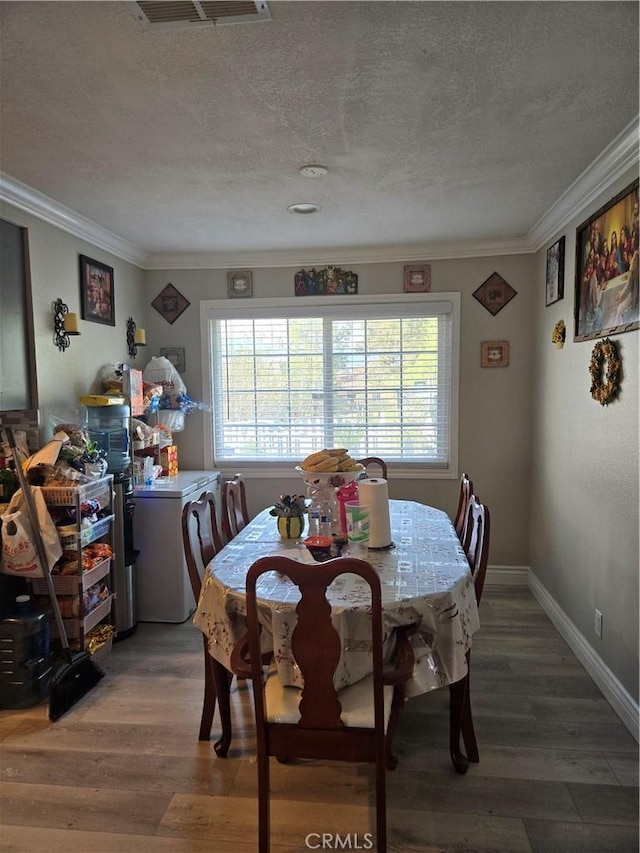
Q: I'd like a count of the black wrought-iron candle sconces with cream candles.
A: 2